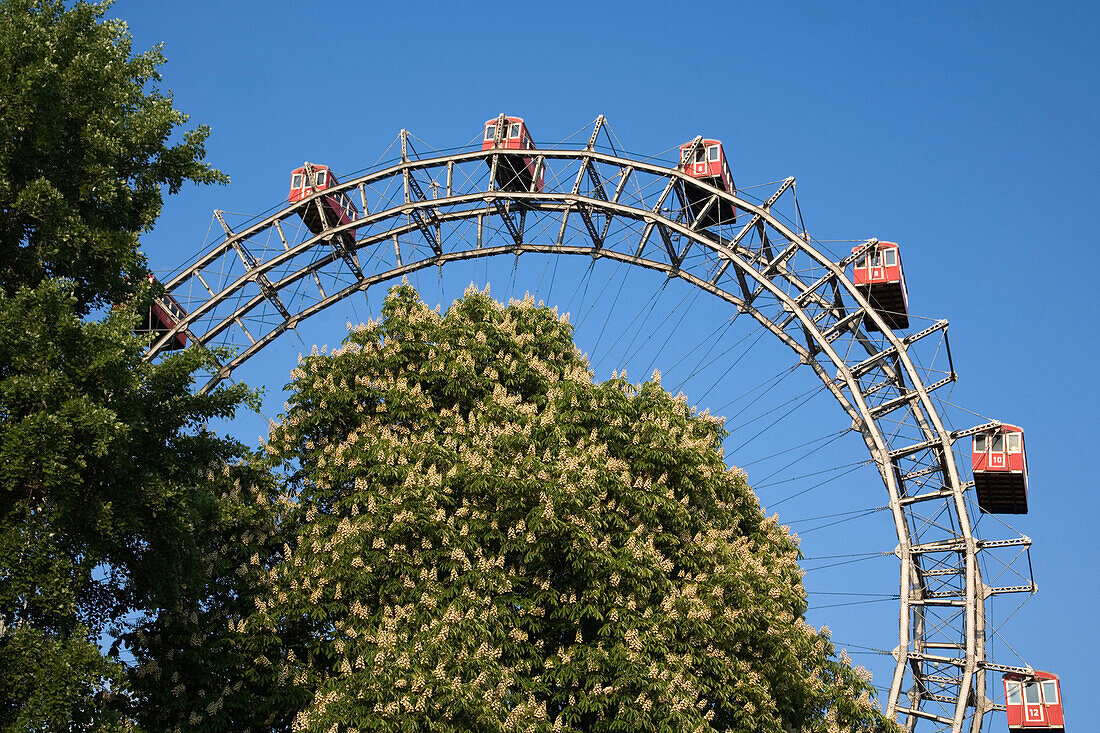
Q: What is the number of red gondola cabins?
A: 7